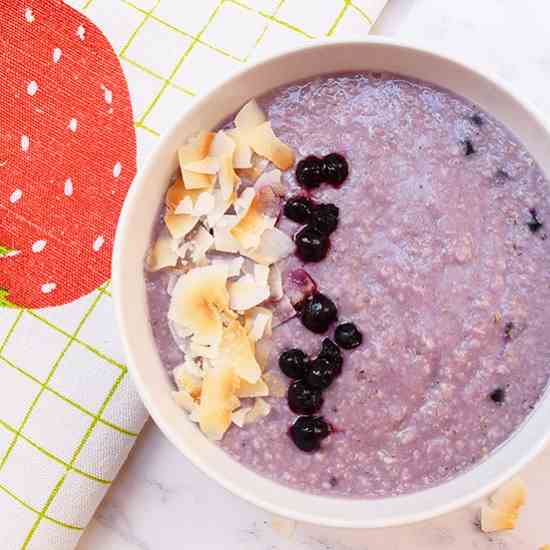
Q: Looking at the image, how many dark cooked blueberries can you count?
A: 12